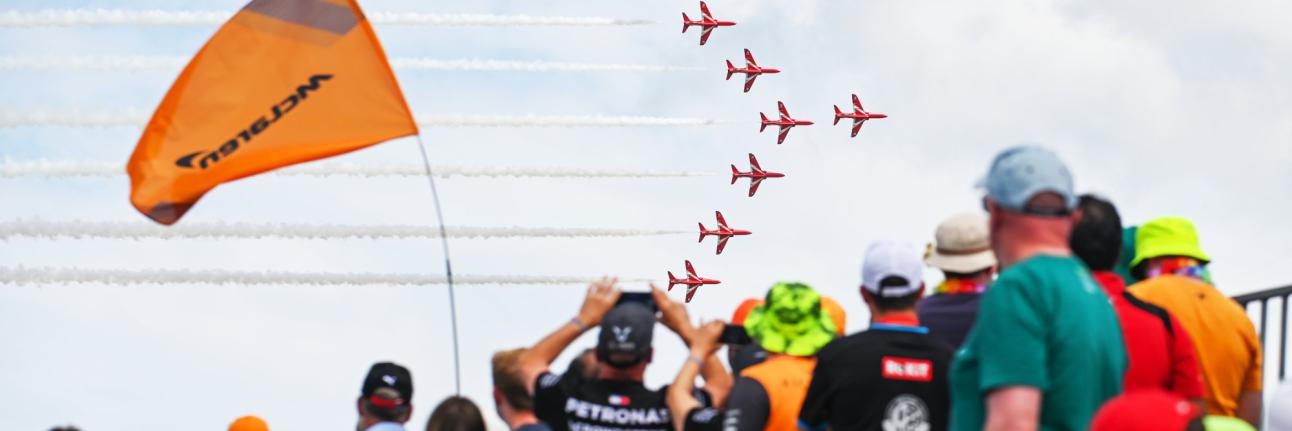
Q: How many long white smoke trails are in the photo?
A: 6